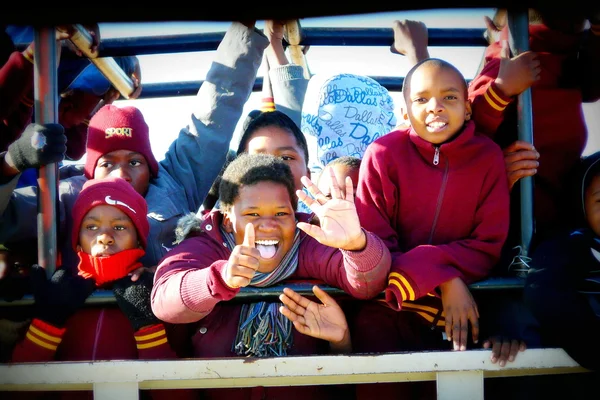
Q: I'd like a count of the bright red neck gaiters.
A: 1